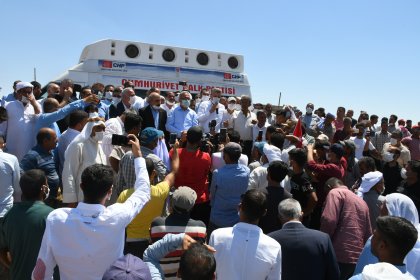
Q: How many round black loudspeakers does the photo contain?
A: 4